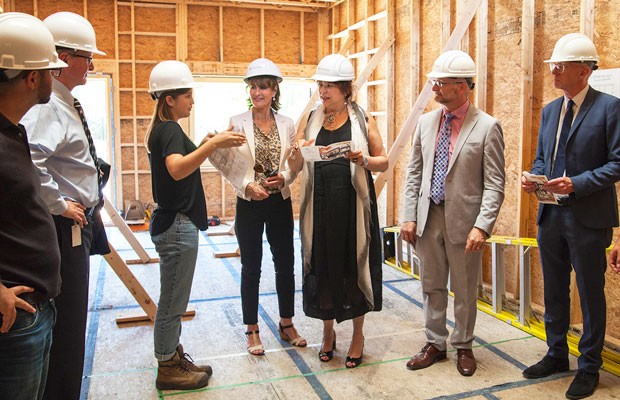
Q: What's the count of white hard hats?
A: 7